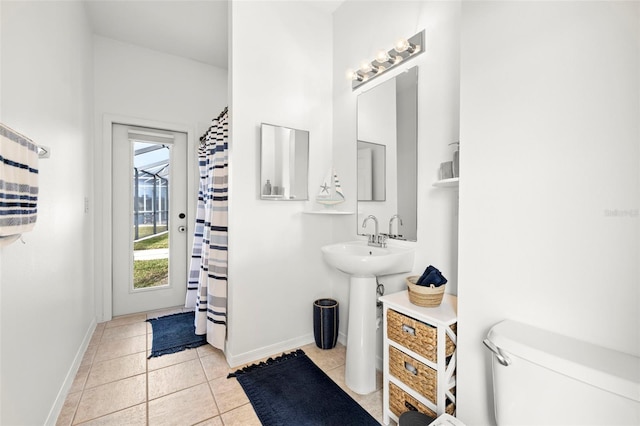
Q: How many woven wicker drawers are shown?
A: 3